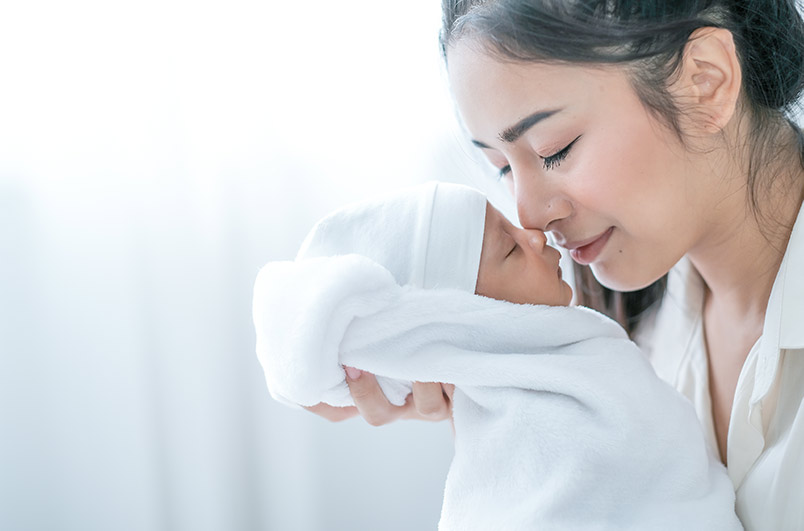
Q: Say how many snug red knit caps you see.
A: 0